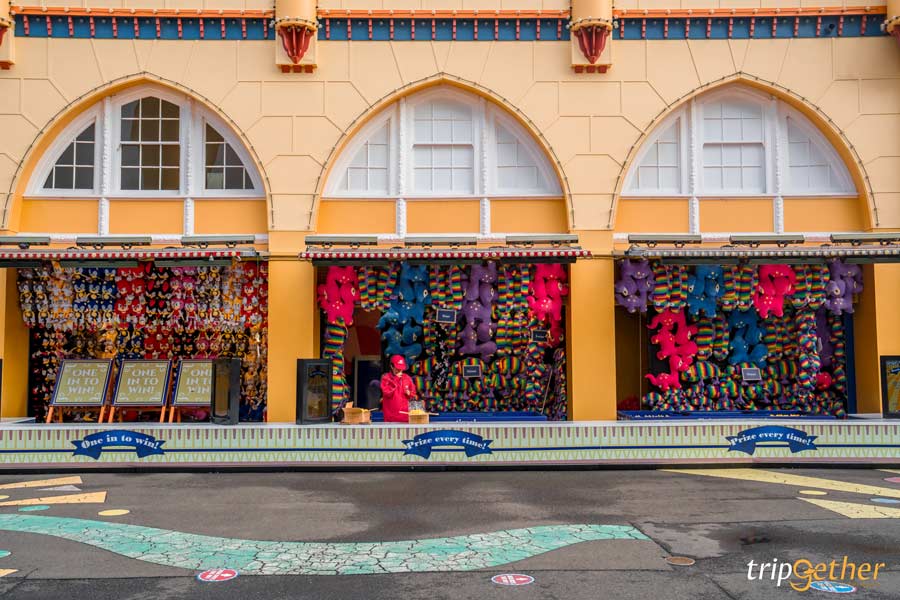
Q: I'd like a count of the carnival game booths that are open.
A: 3